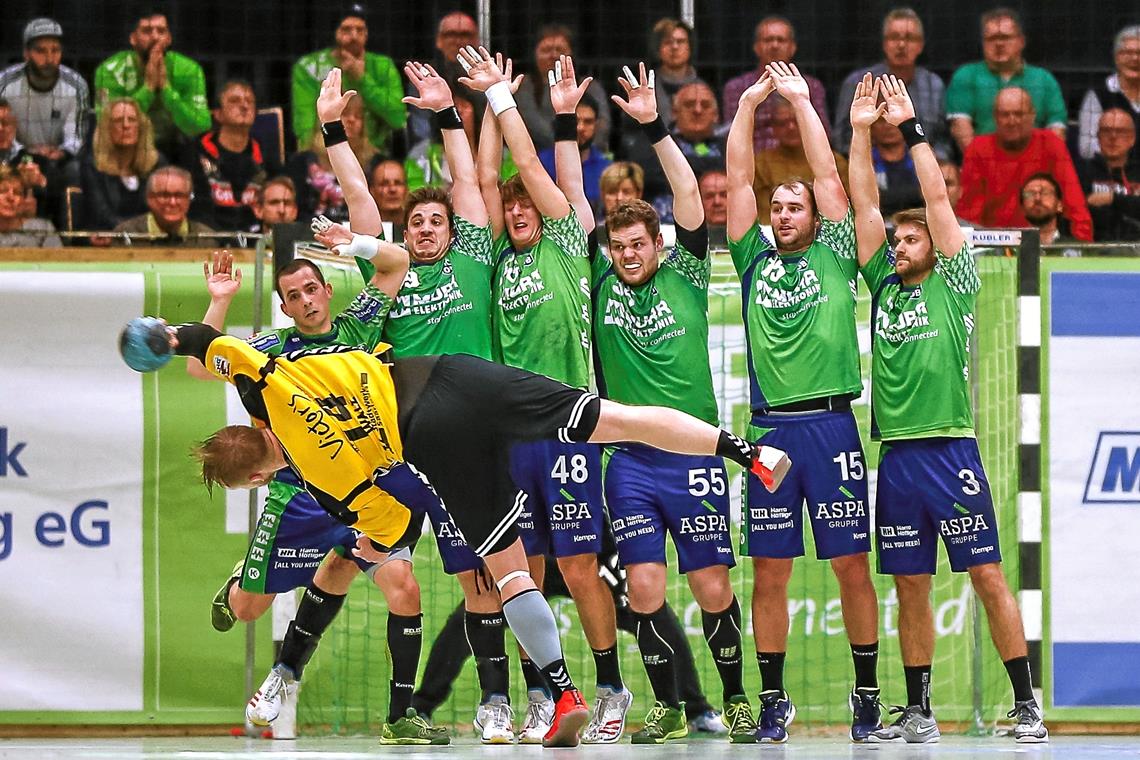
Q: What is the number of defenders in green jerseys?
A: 6